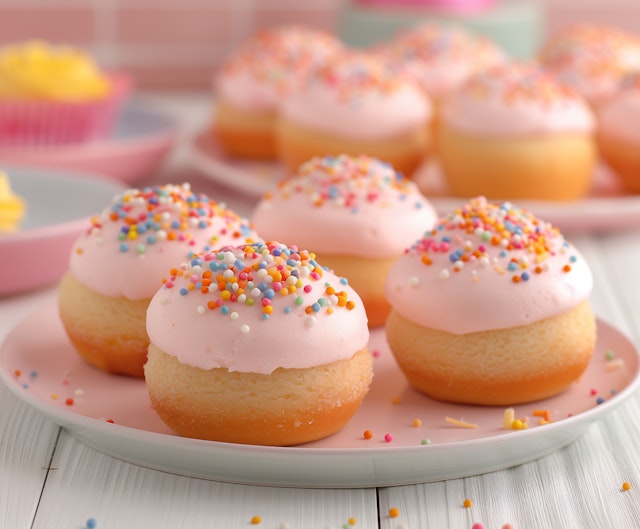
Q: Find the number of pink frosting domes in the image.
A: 10